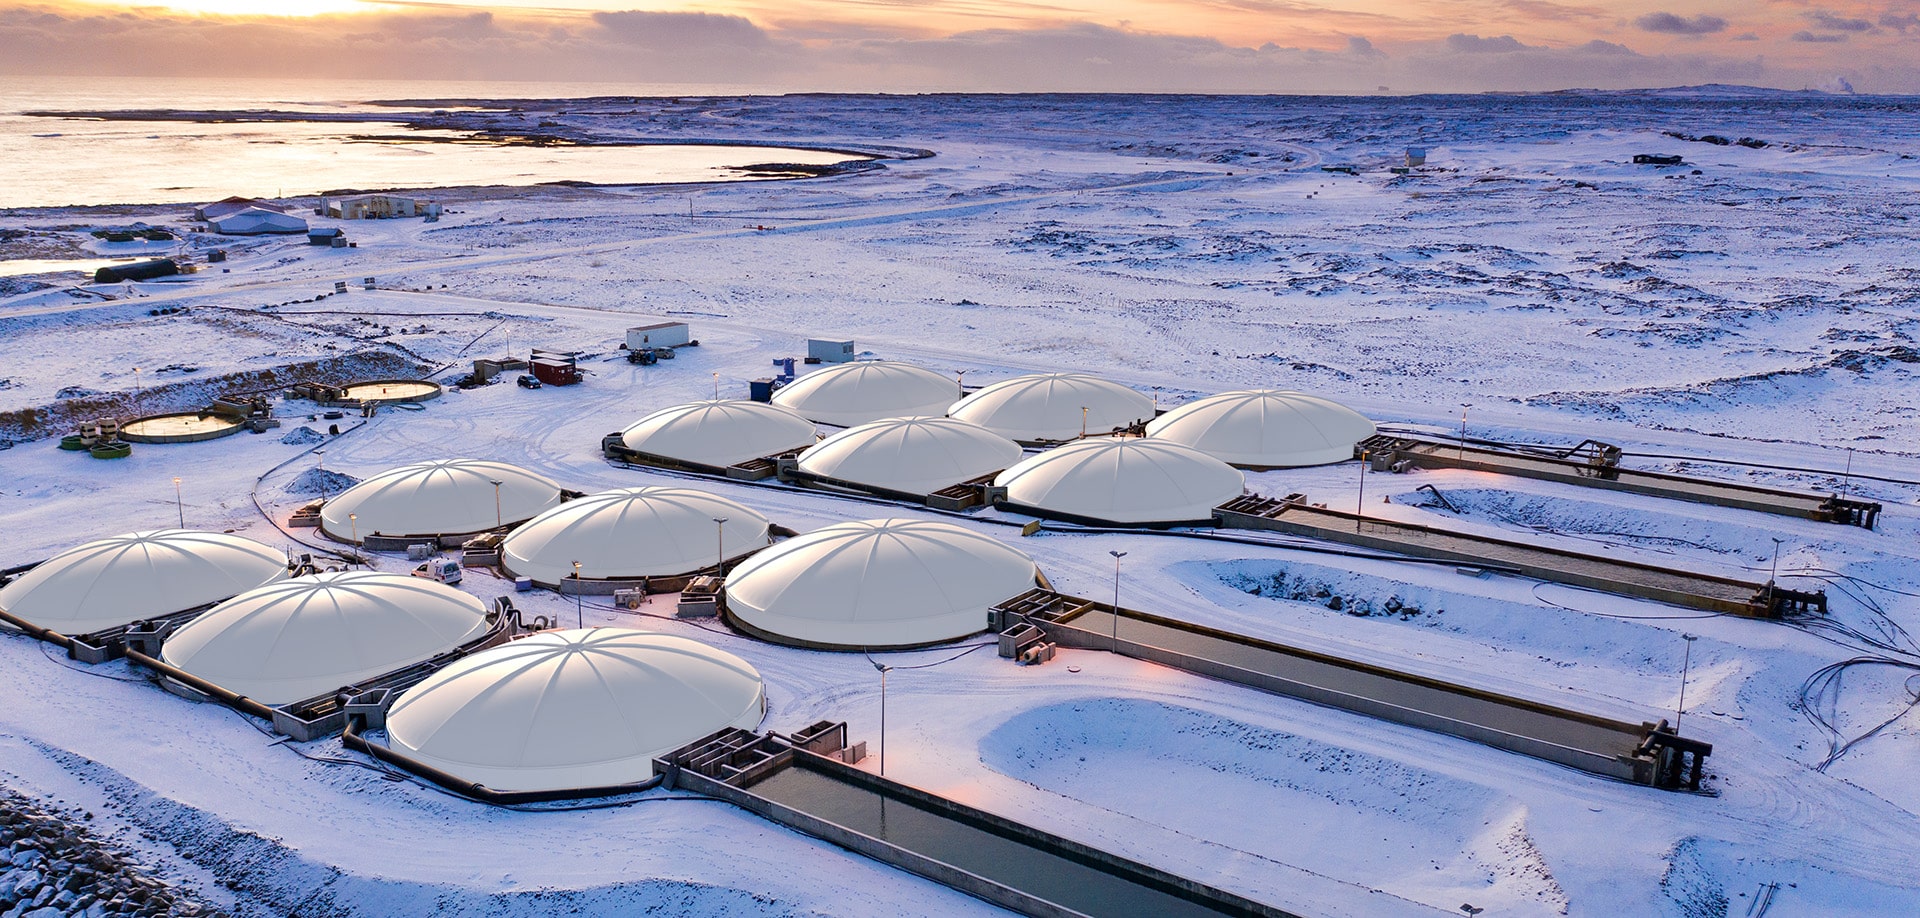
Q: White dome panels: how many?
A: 12